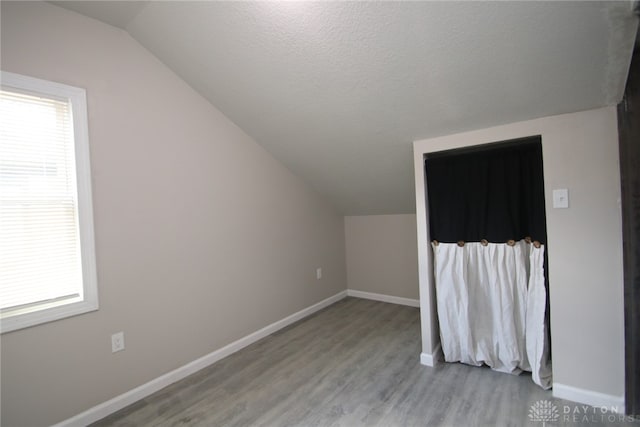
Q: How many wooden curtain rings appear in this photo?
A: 6